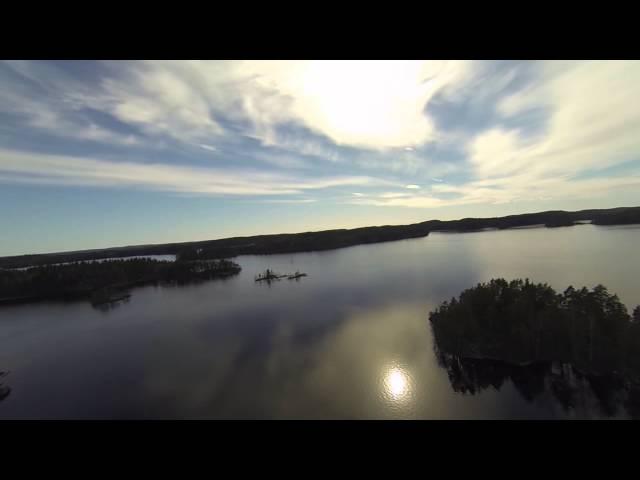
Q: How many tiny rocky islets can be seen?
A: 2